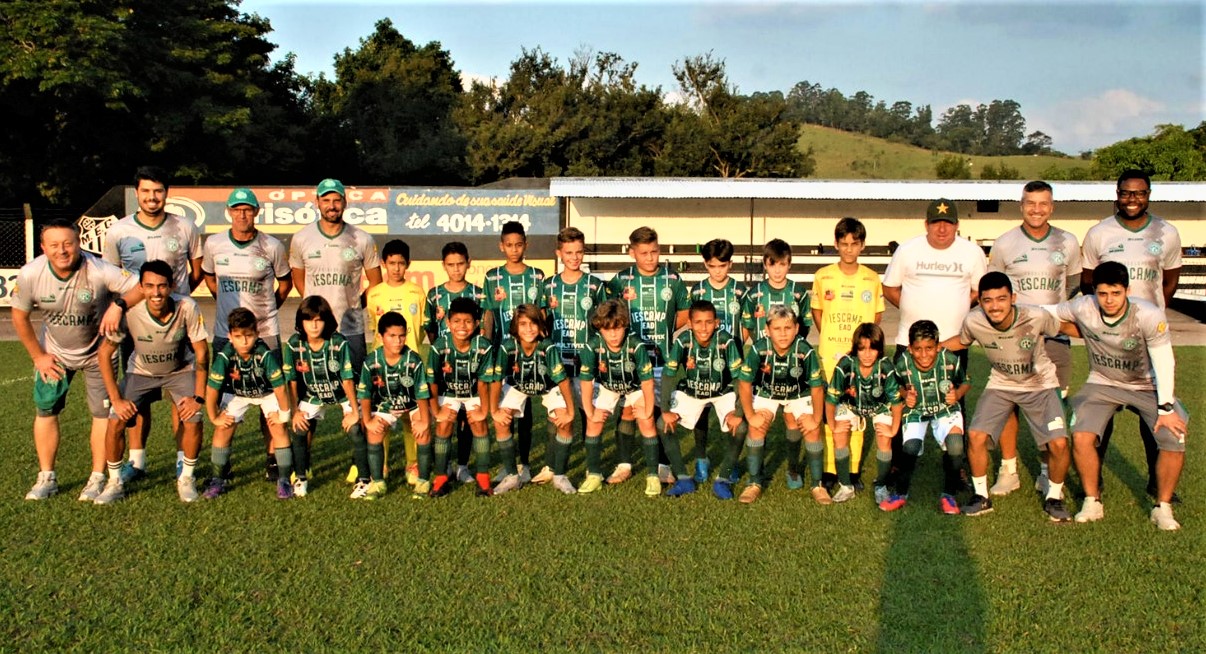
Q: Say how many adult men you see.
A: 10